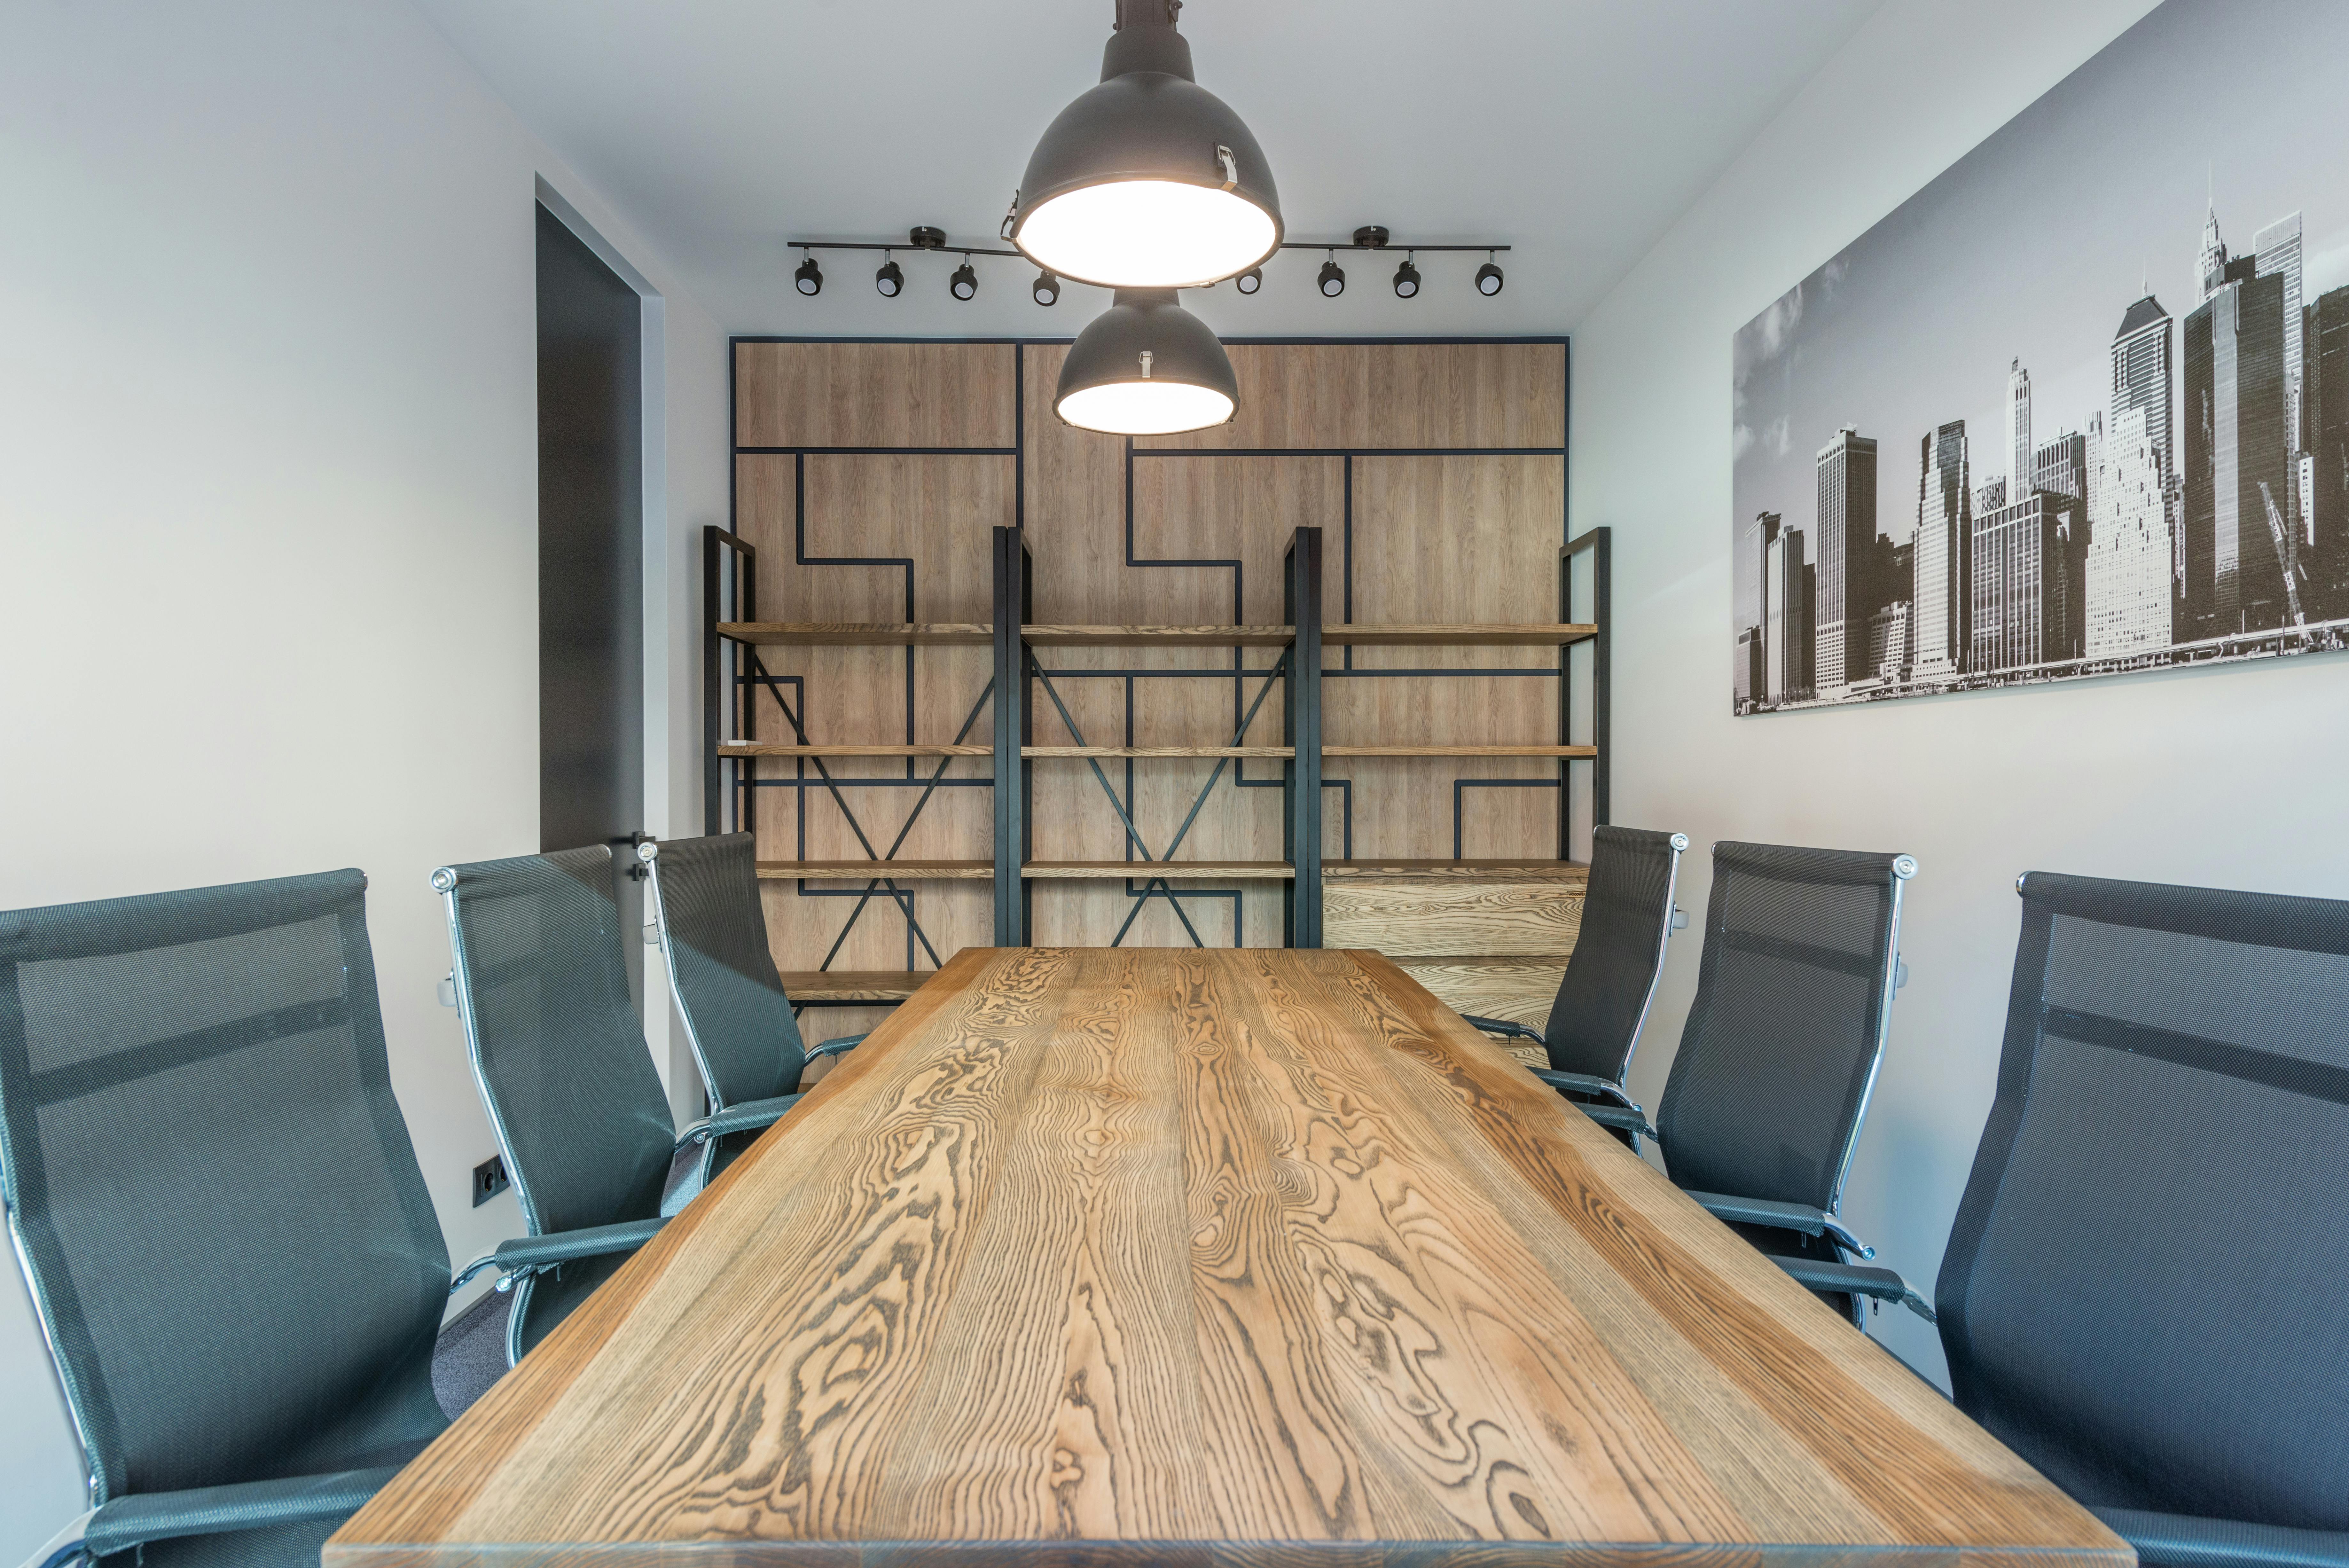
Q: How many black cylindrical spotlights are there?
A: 8